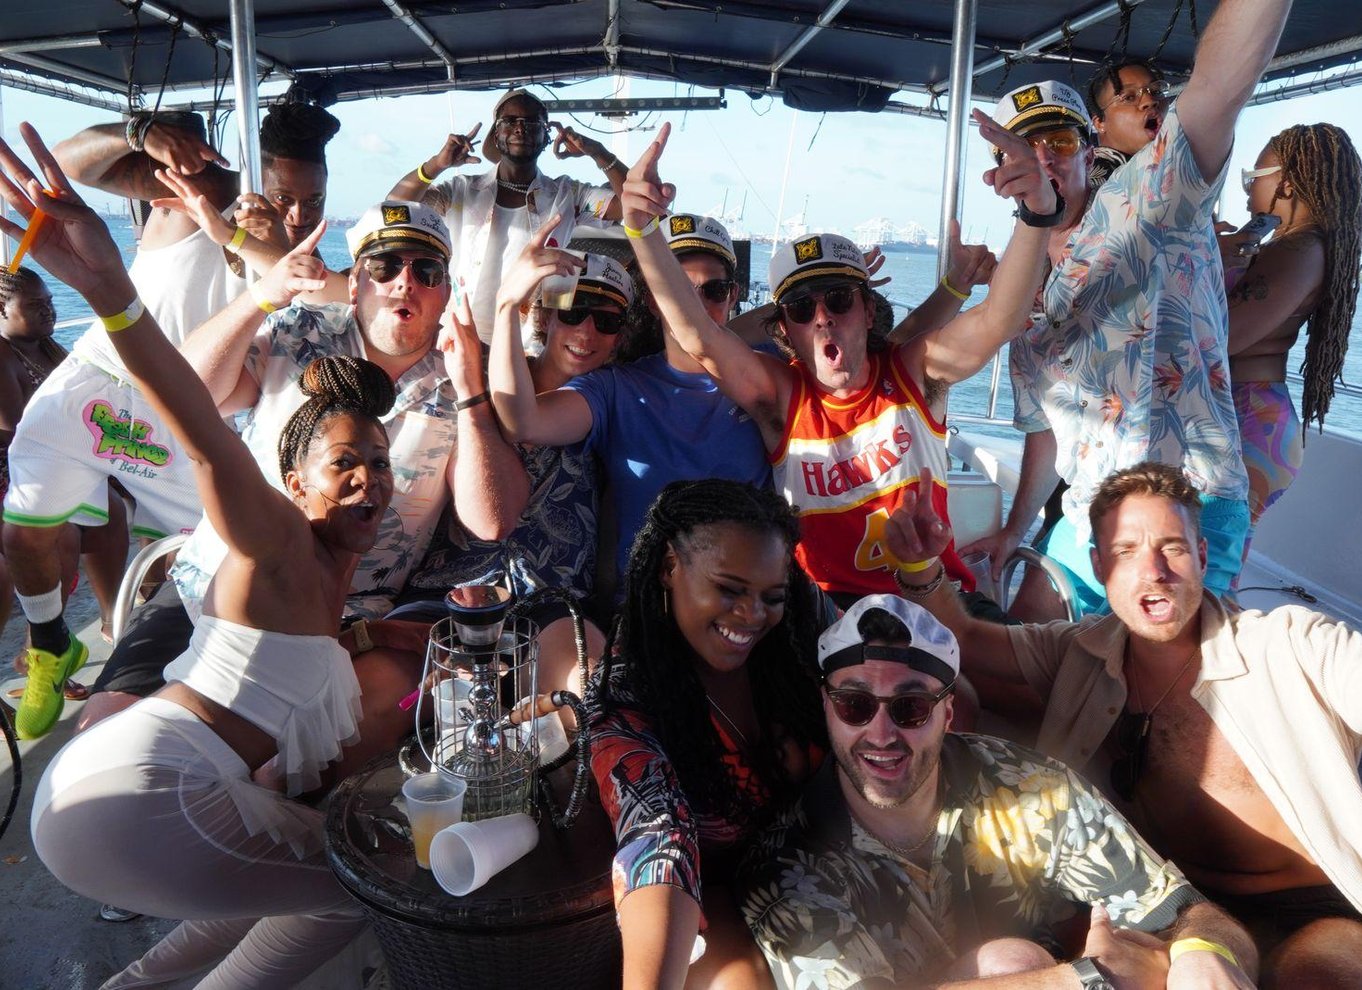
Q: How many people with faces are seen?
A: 14